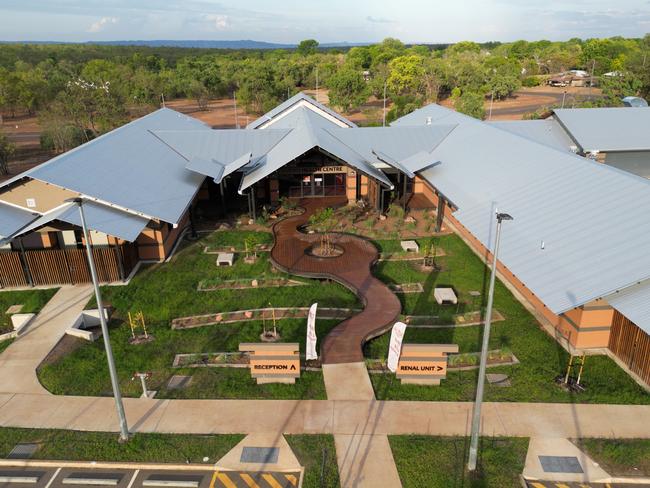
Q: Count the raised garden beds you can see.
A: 8